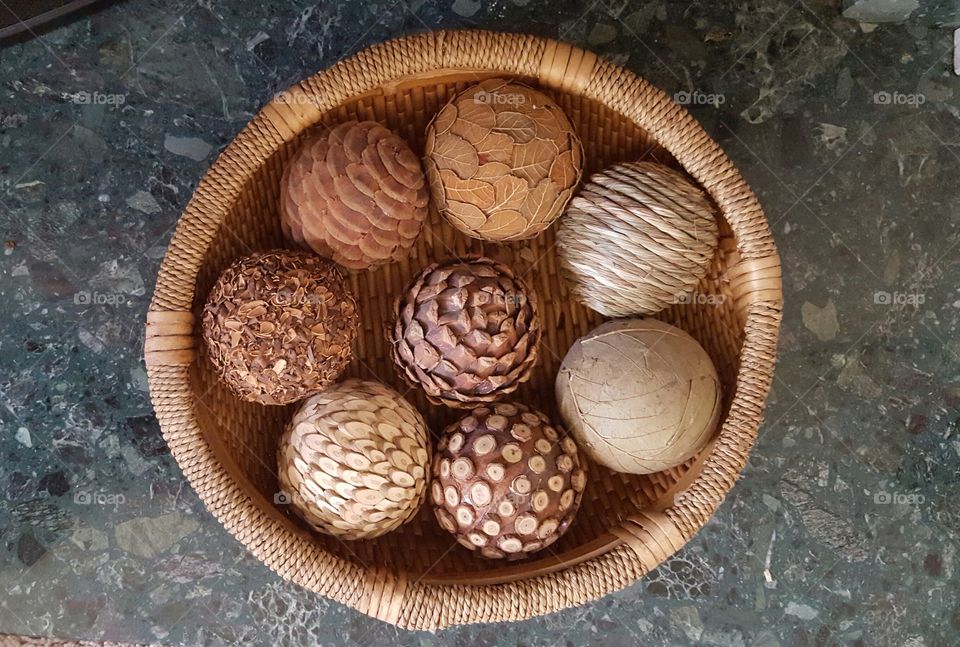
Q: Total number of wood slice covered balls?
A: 2